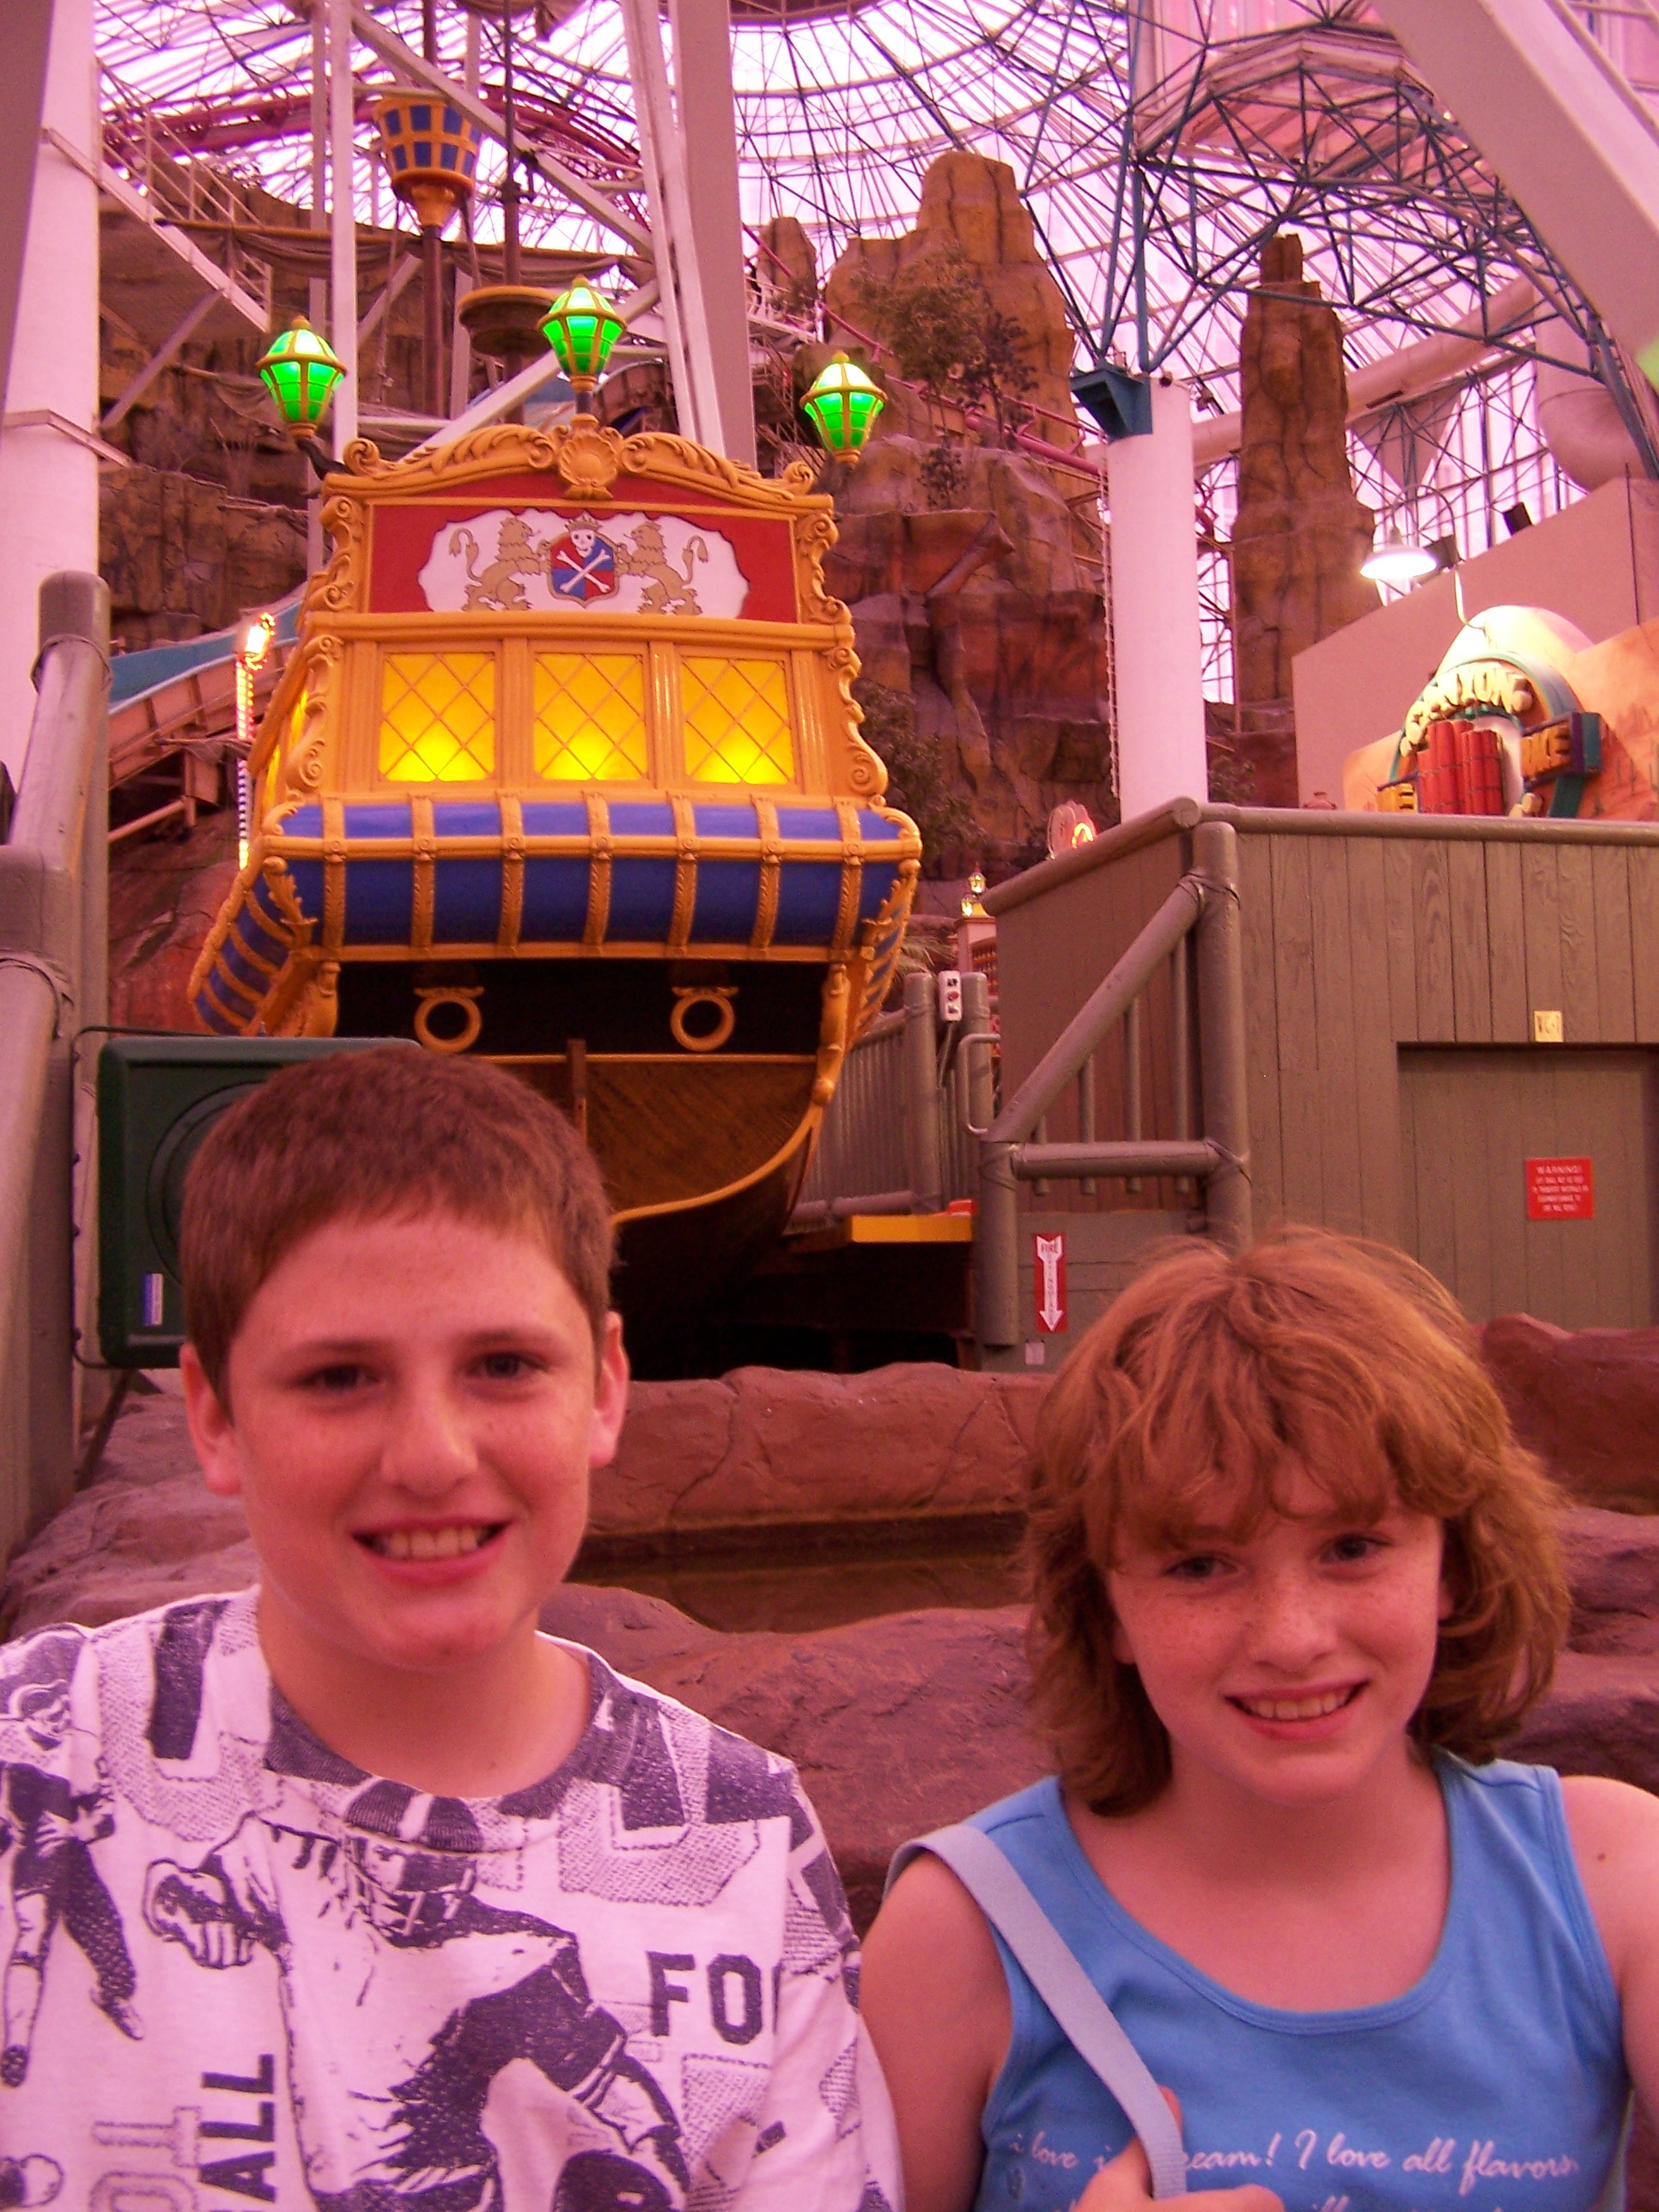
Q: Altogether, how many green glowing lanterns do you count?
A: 3